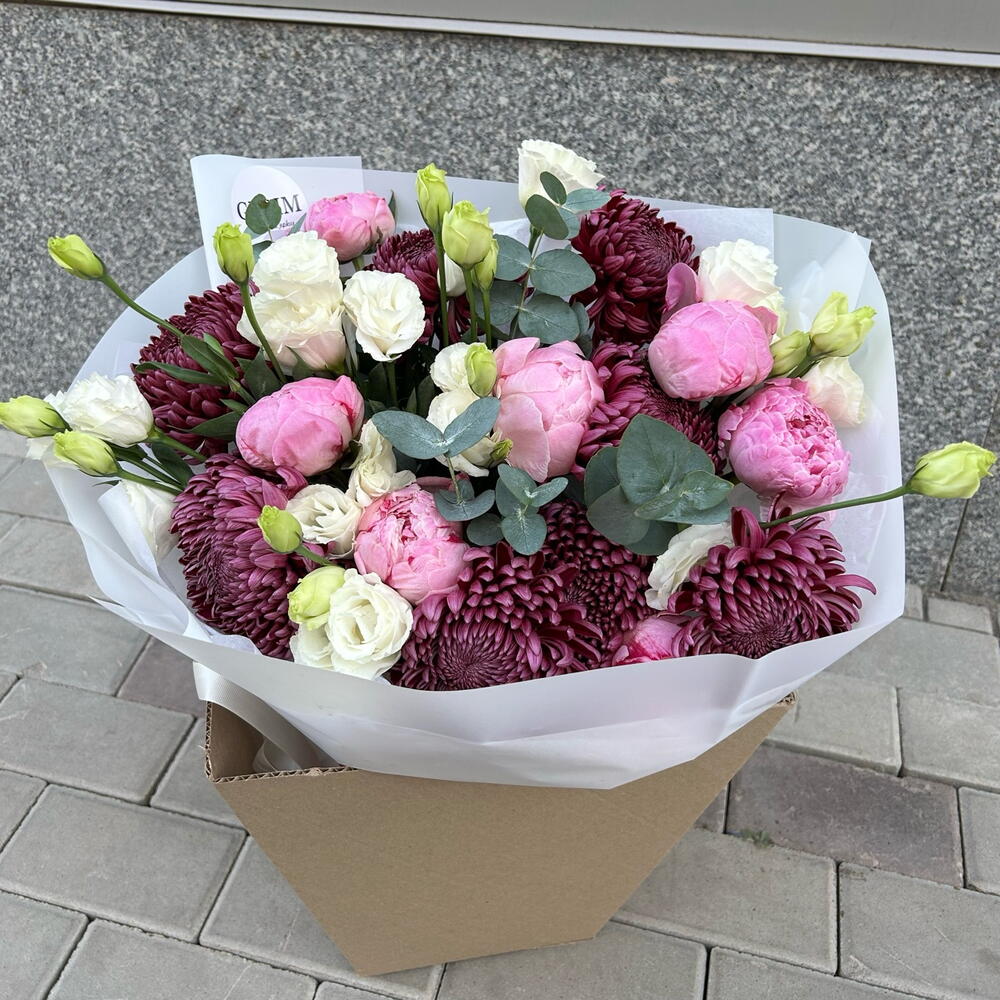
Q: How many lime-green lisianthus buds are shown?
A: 13